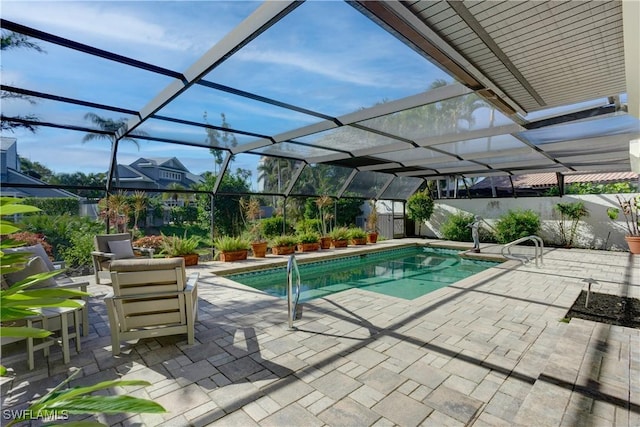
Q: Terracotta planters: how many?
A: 10